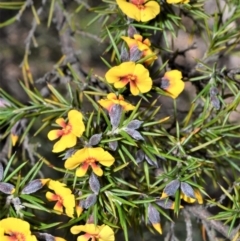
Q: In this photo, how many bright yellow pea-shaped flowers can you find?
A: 11